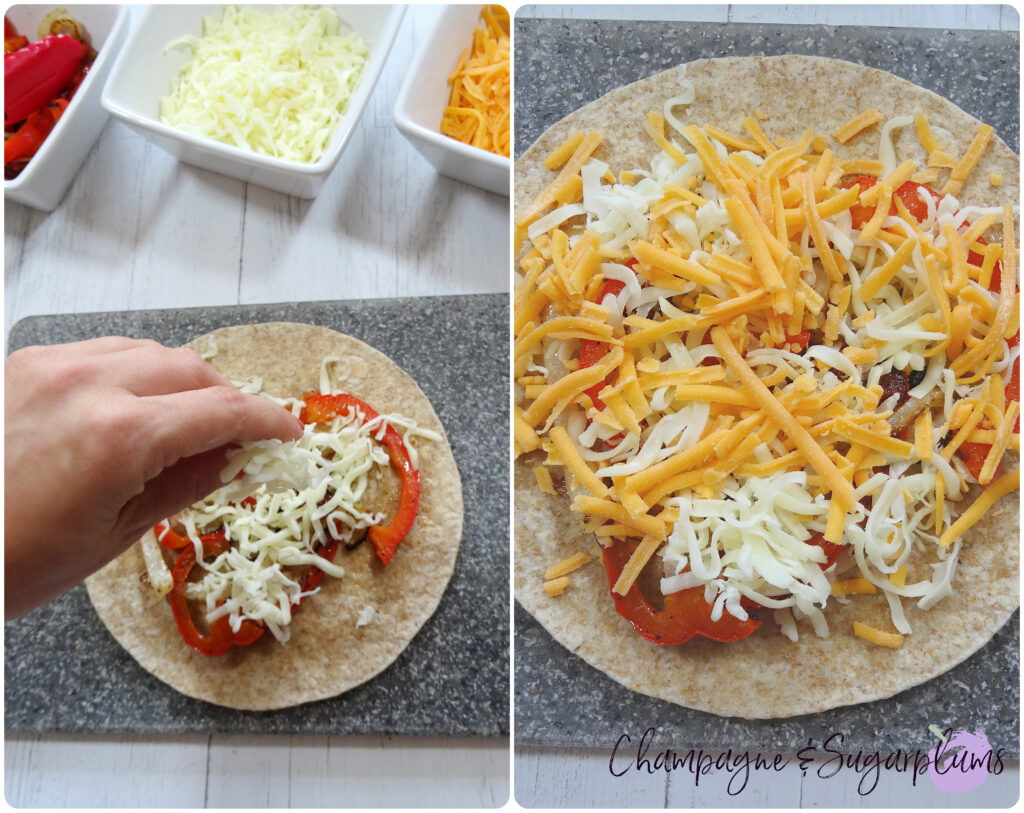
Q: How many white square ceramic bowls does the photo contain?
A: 3